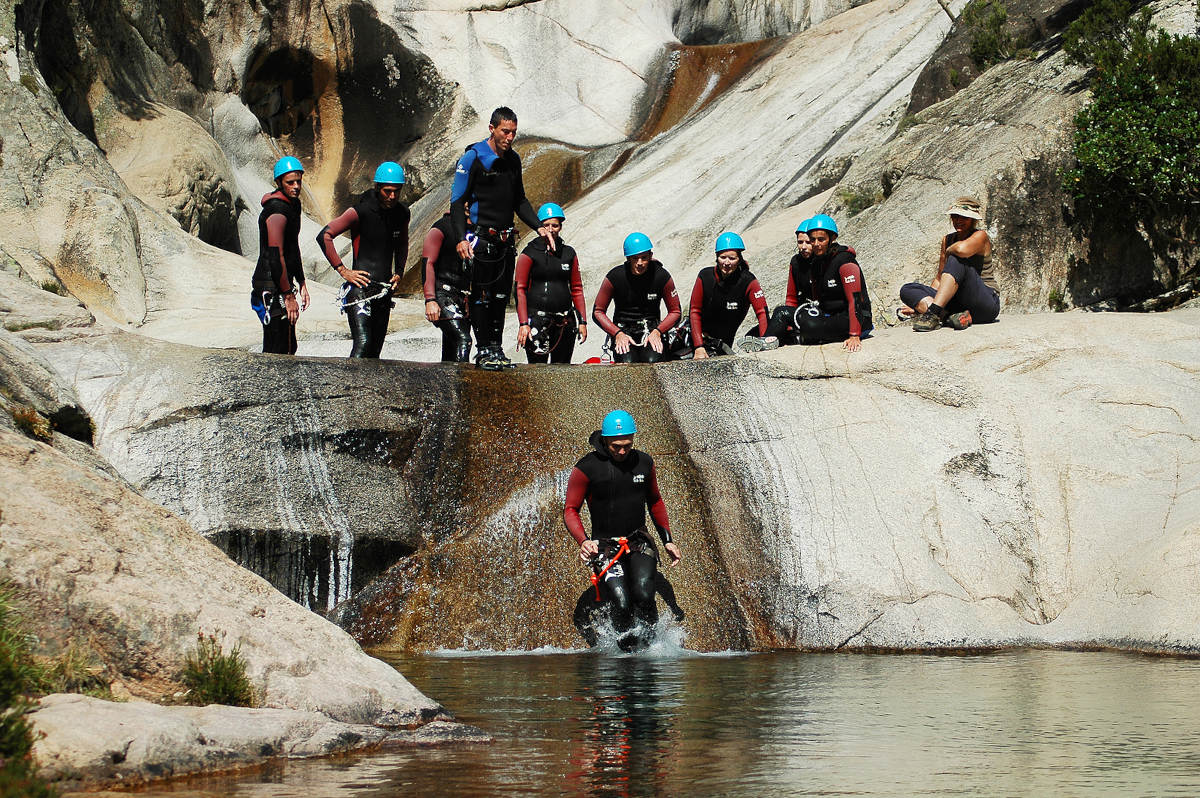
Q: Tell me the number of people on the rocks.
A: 10